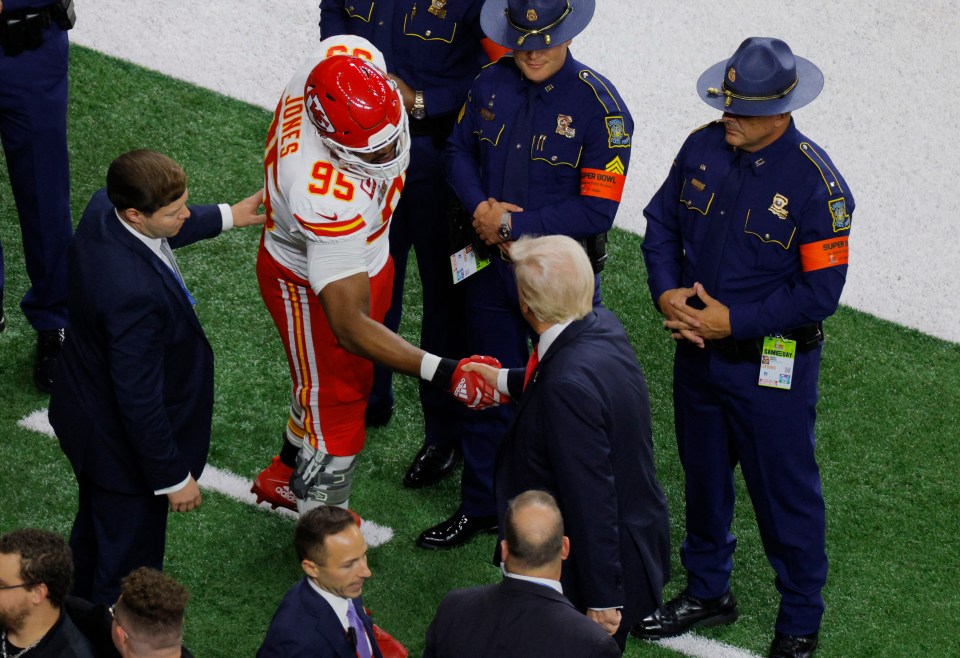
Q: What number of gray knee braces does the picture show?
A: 1